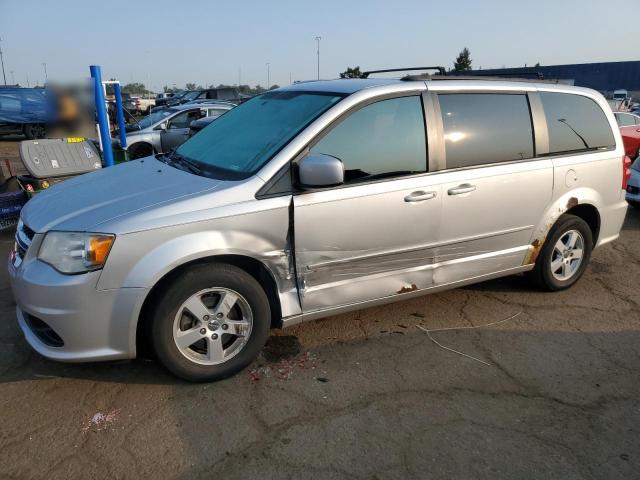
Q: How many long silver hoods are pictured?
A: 1